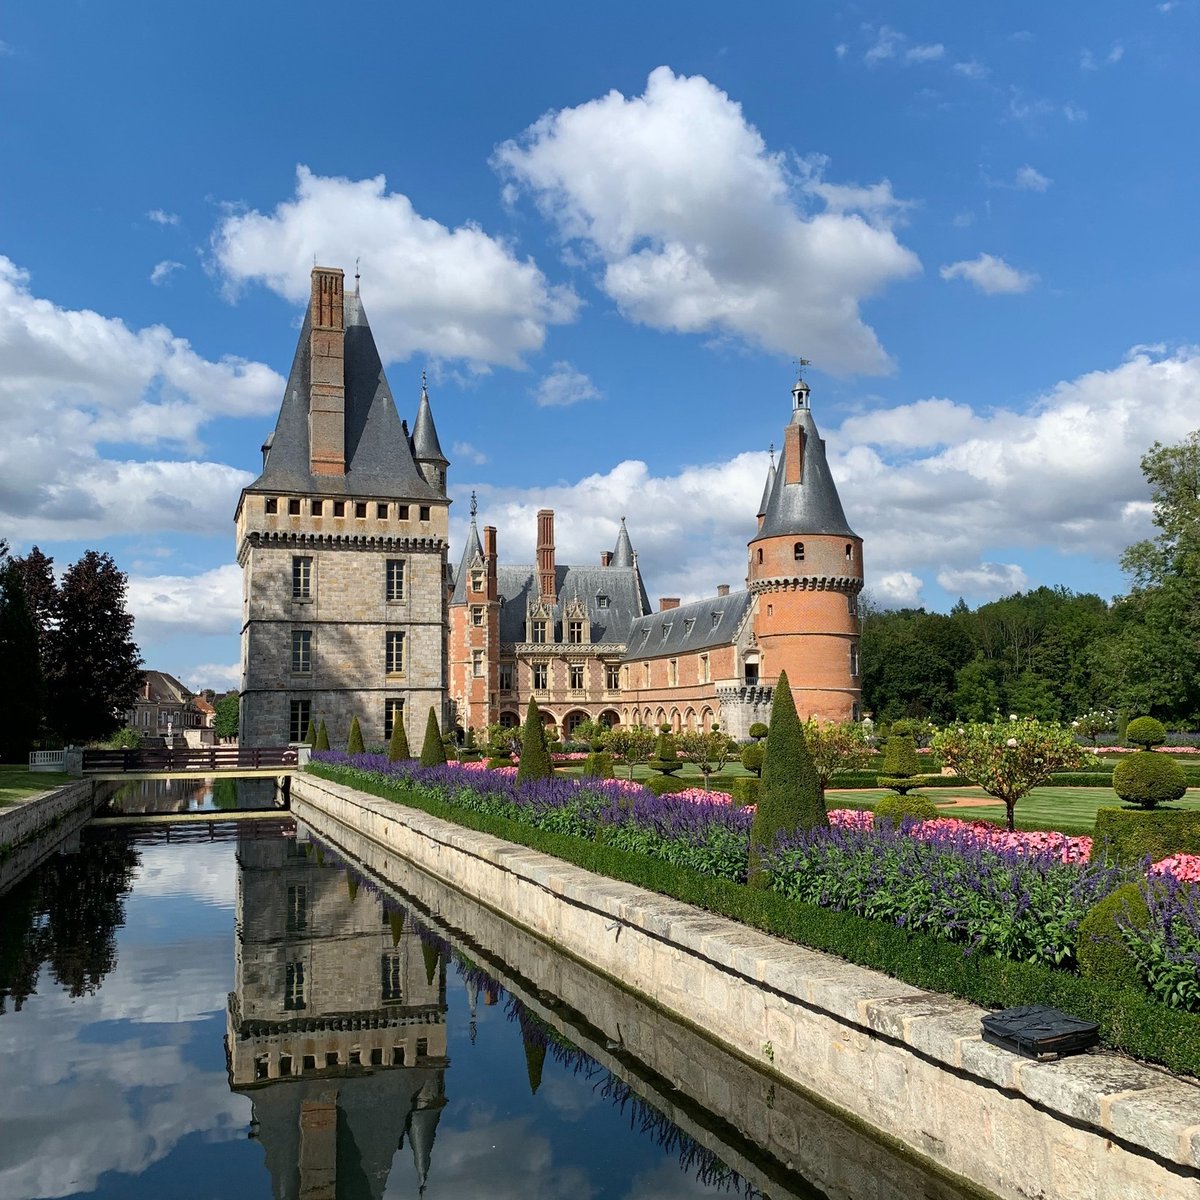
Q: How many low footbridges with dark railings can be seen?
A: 1